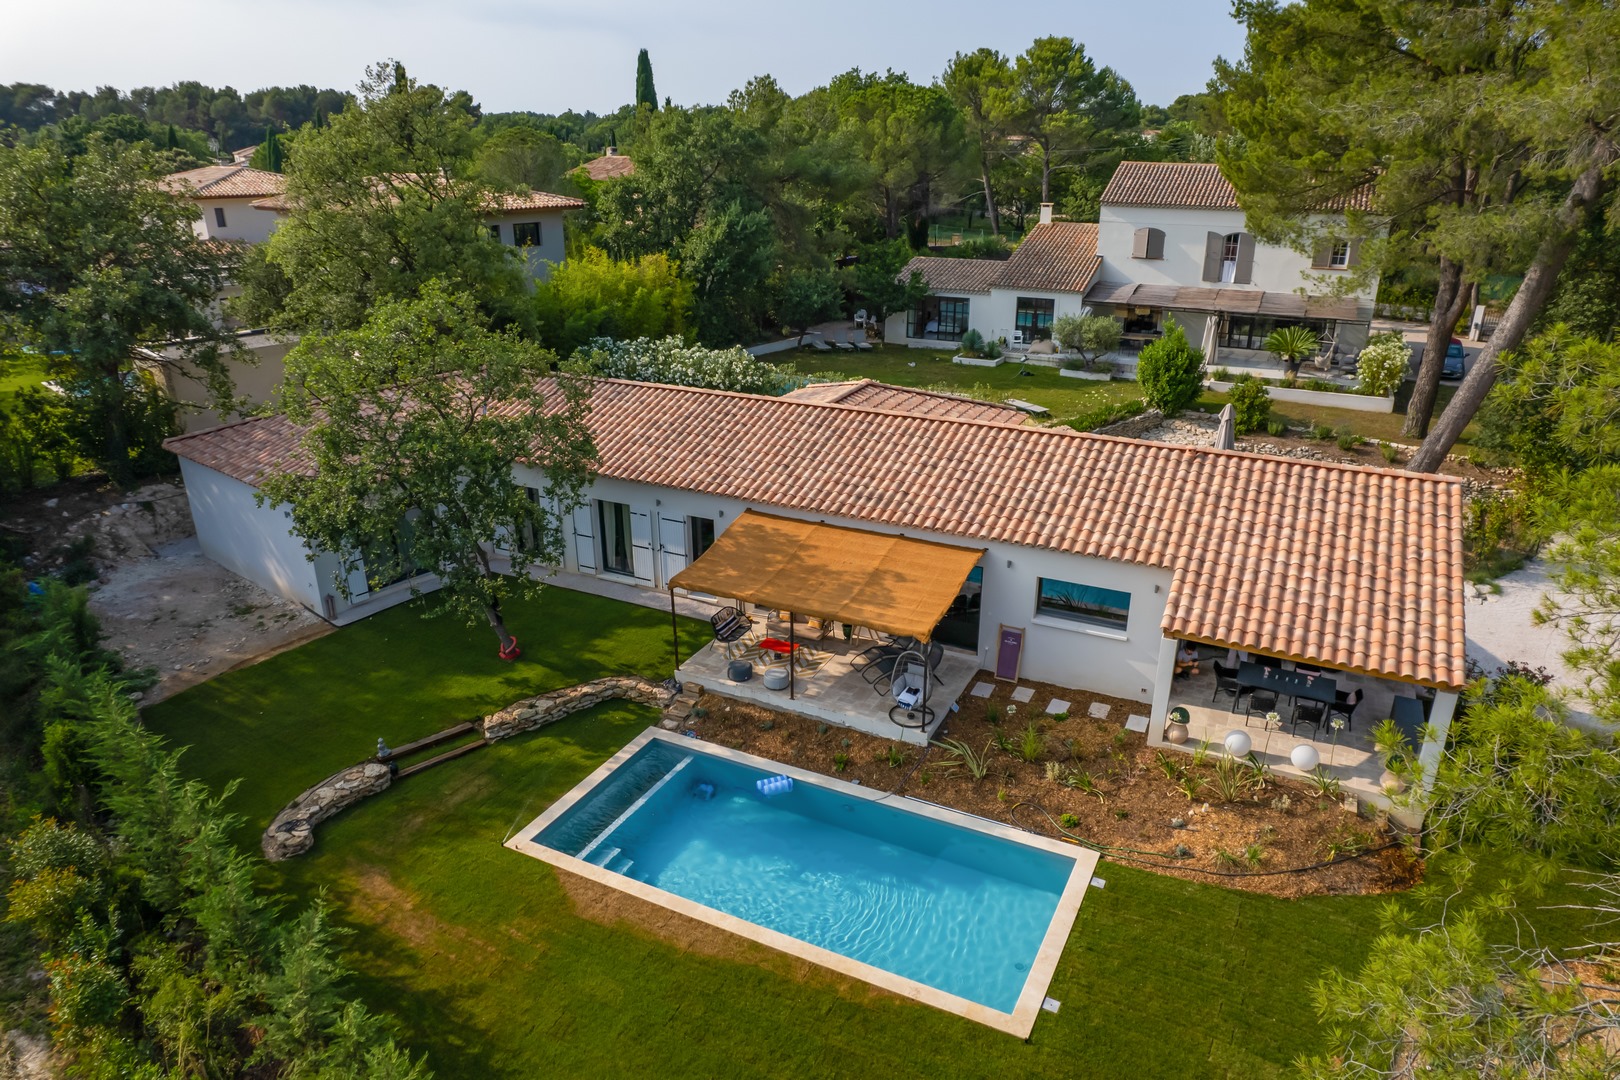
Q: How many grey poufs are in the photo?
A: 2